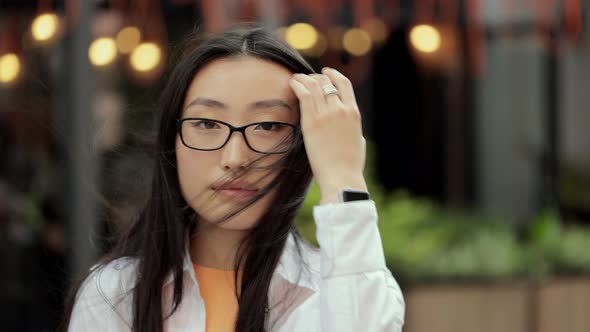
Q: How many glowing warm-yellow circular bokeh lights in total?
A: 8